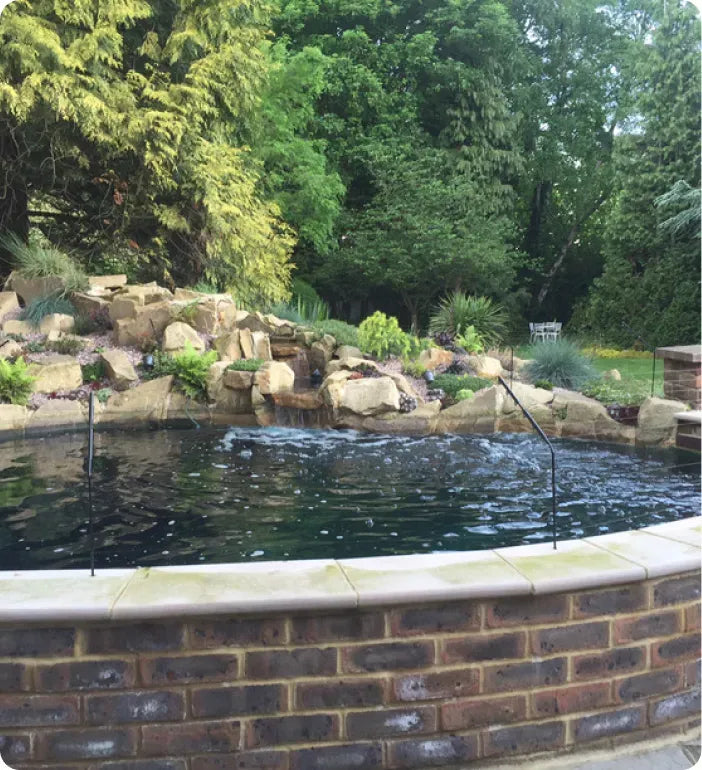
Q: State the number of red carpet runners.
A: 0